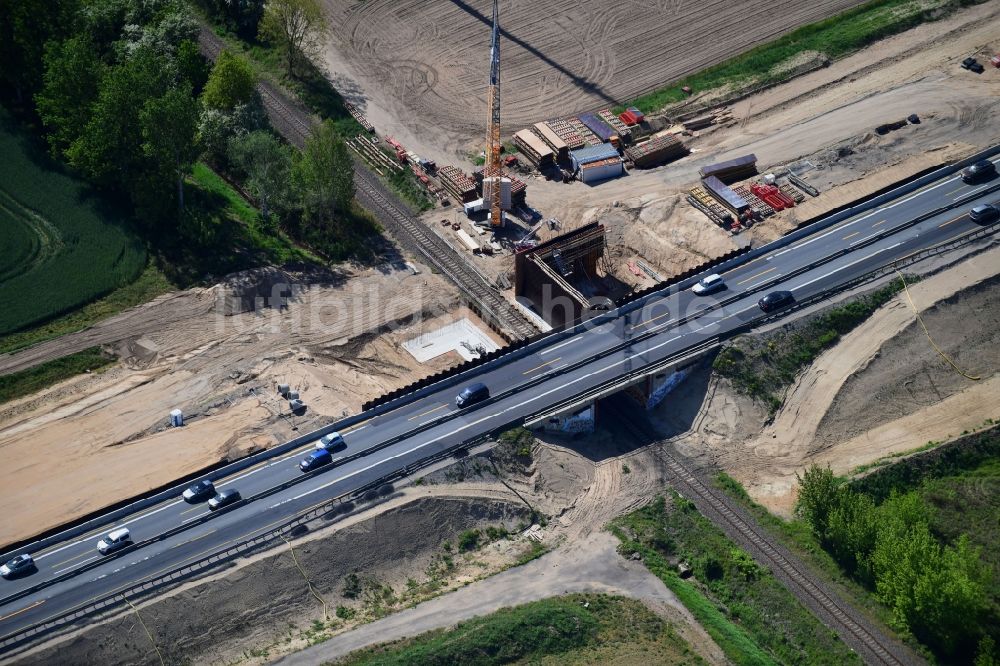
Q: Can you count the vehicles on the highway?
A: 11